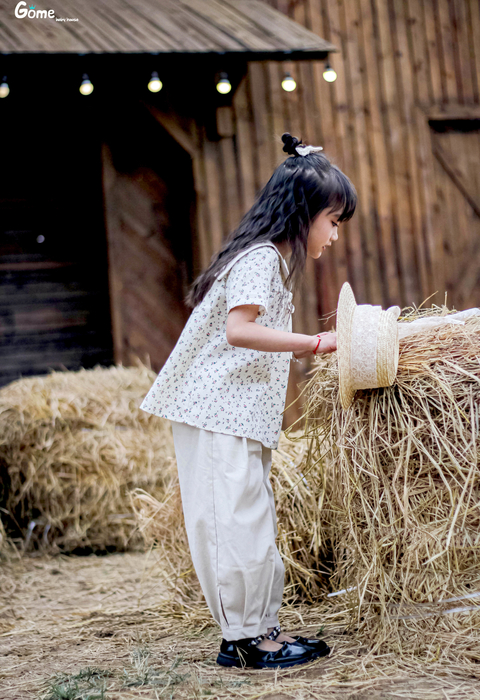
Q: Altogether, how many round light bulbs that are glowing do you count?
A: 6